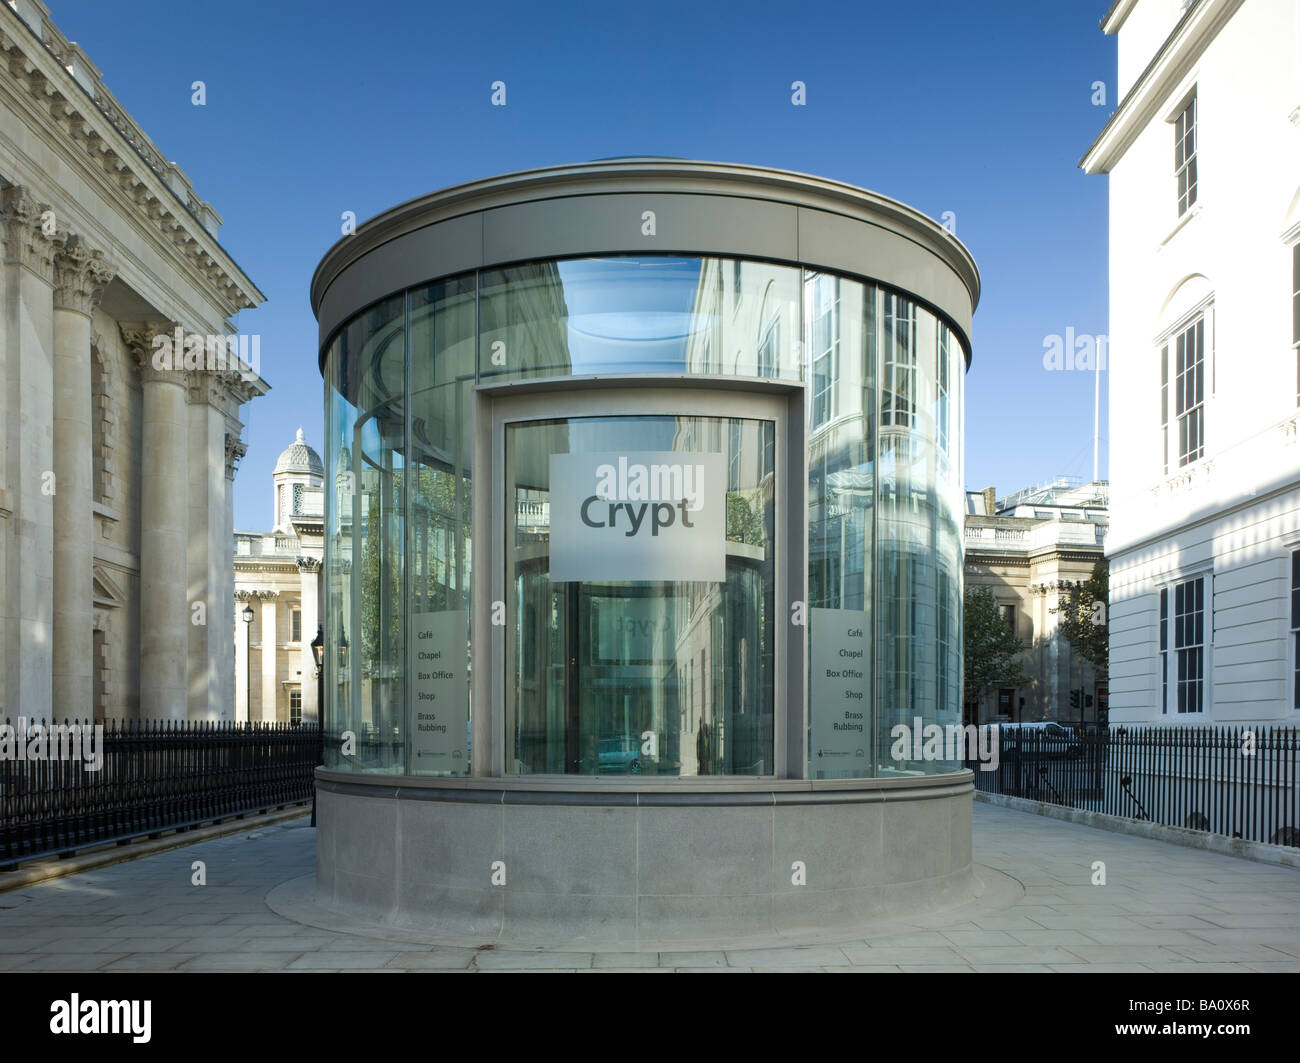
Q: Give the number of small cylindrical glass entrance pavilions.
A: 1